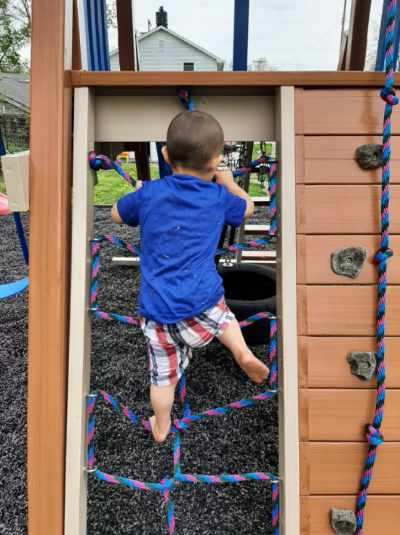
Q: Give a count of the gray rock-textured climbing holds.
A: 4